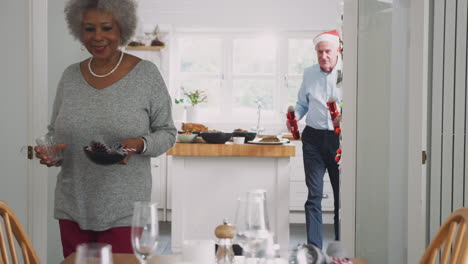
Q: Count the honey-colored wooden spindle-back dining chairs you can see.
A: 2